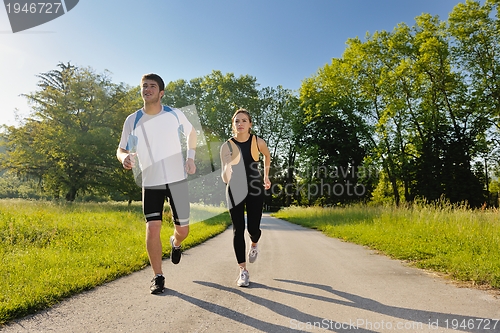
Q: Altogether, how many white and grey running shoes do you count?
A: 2